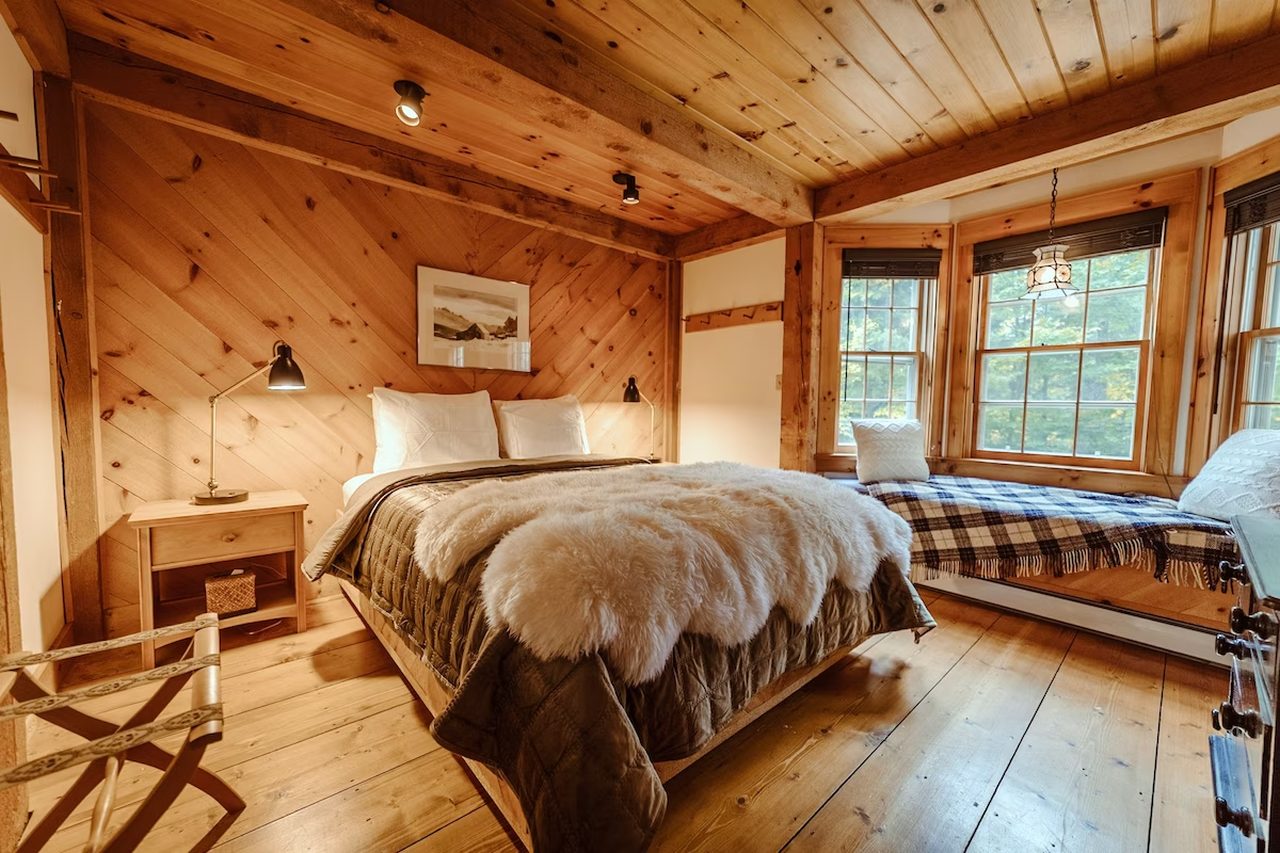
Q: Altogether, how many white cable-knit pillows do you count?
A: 2